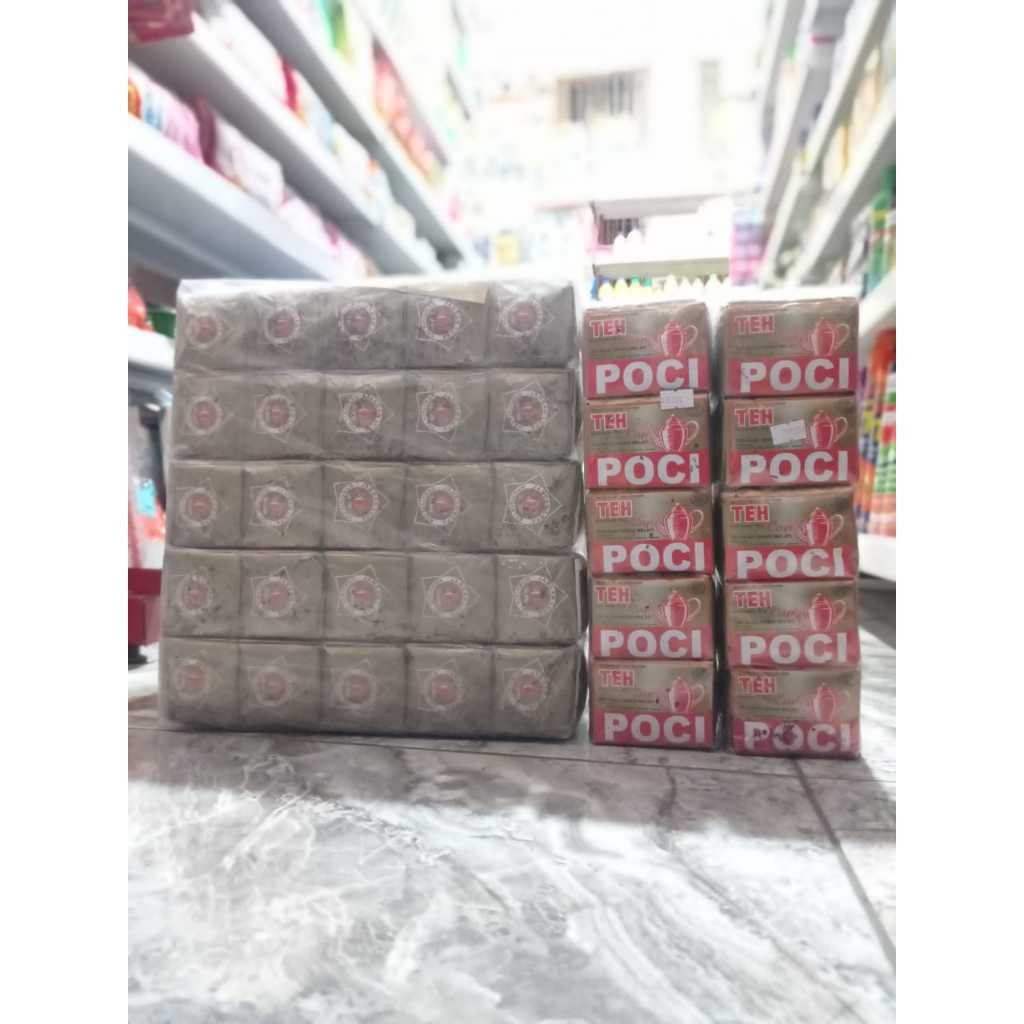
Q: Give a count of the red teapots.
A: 10